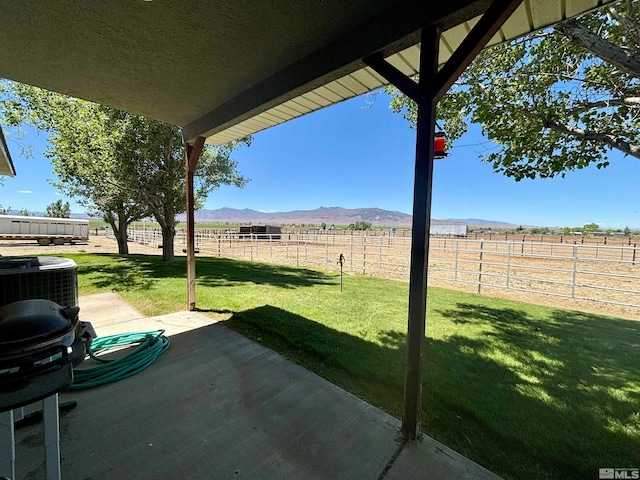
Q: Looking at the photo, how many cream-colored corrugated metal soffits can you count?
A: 1